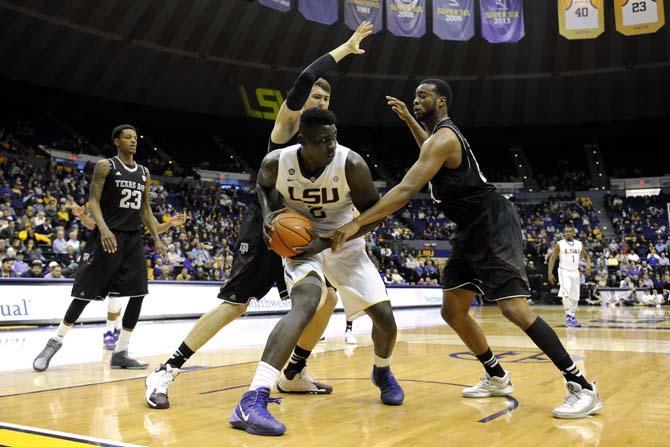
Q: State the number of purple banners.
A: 6